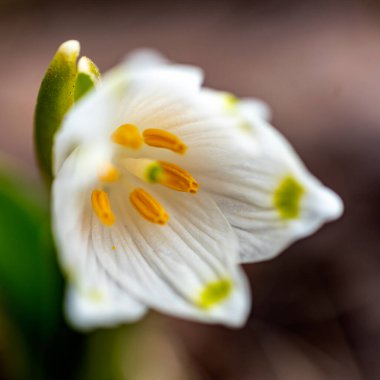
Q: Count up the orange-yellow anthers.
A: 6